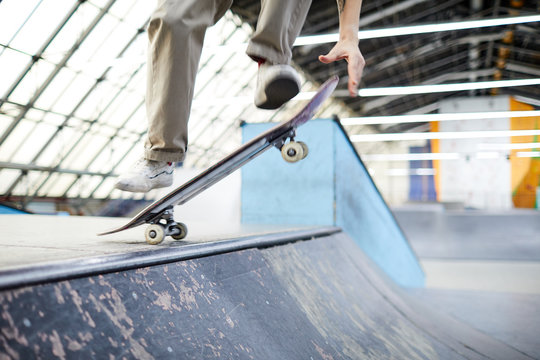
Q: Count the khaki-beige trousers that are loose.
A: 1